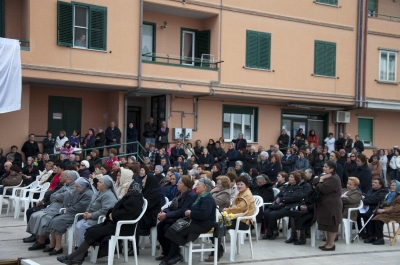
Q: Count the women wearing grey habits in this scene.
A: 3